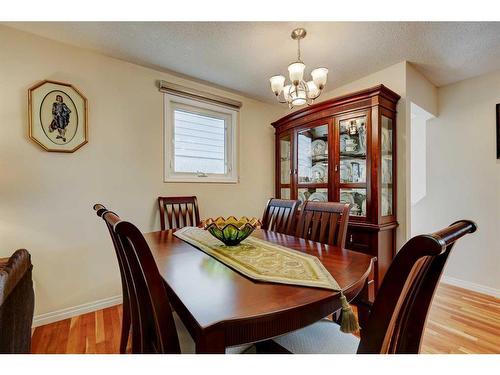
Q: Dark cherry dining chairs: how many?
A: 6